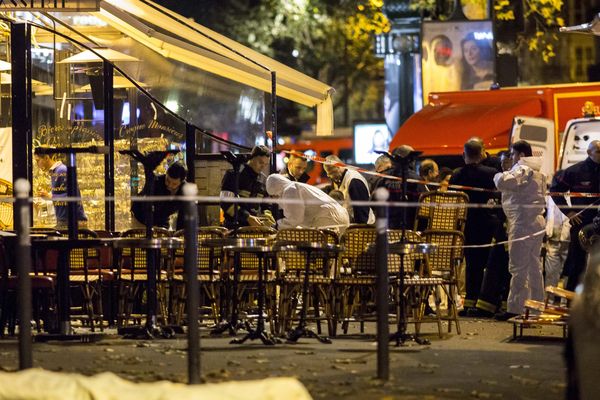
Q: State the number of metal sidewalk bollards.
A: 3